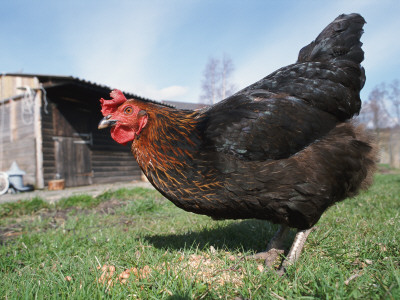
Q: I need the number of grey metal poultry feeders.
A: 1